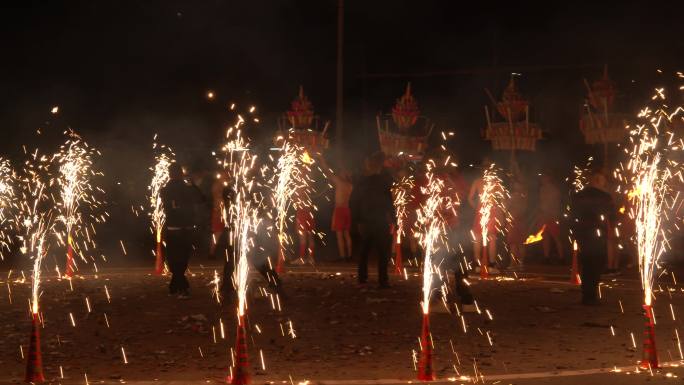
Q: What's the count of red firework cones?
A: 10